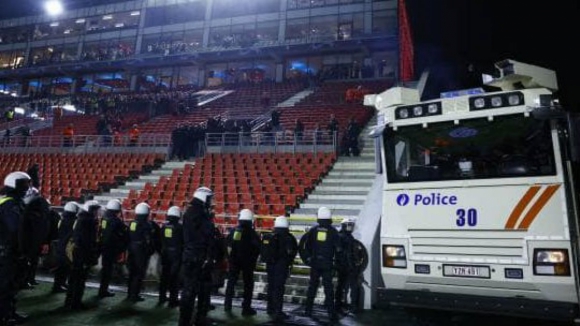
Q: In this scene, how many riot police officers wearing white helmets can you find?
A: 12